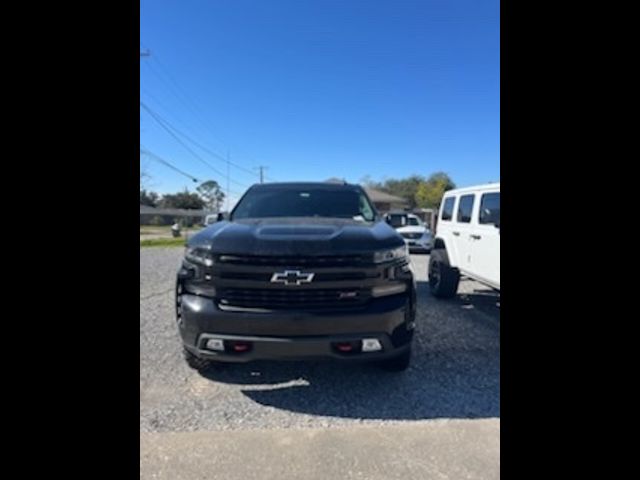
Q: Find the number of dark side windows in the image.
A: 3